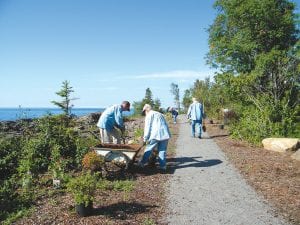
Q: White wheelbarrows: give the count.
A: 1